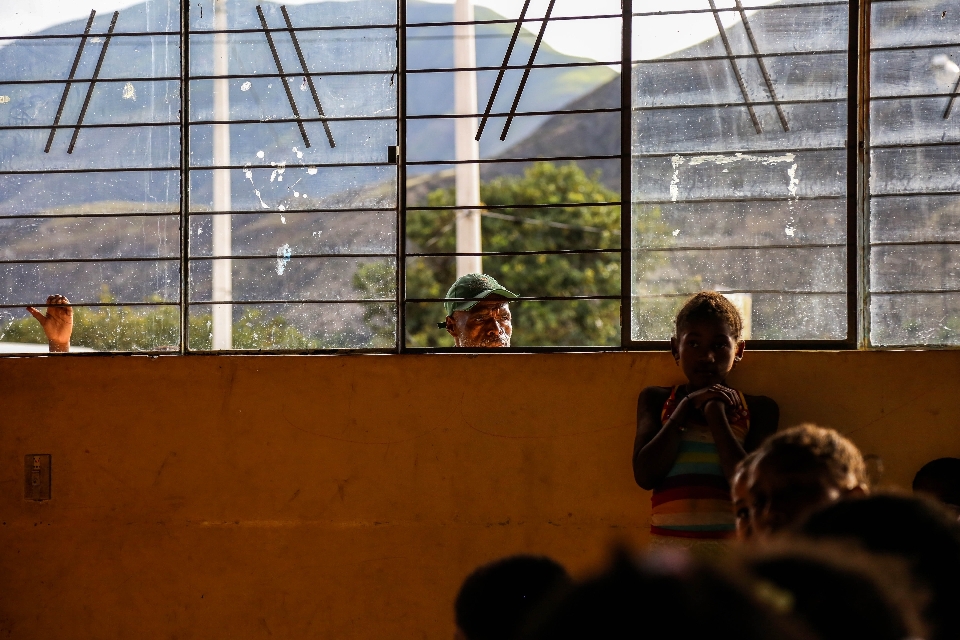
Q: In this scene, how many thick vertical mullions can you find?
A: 4